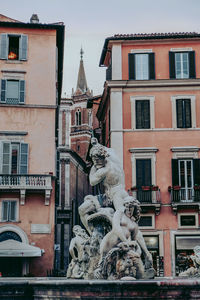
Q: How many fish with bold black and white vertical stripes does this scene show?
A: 0